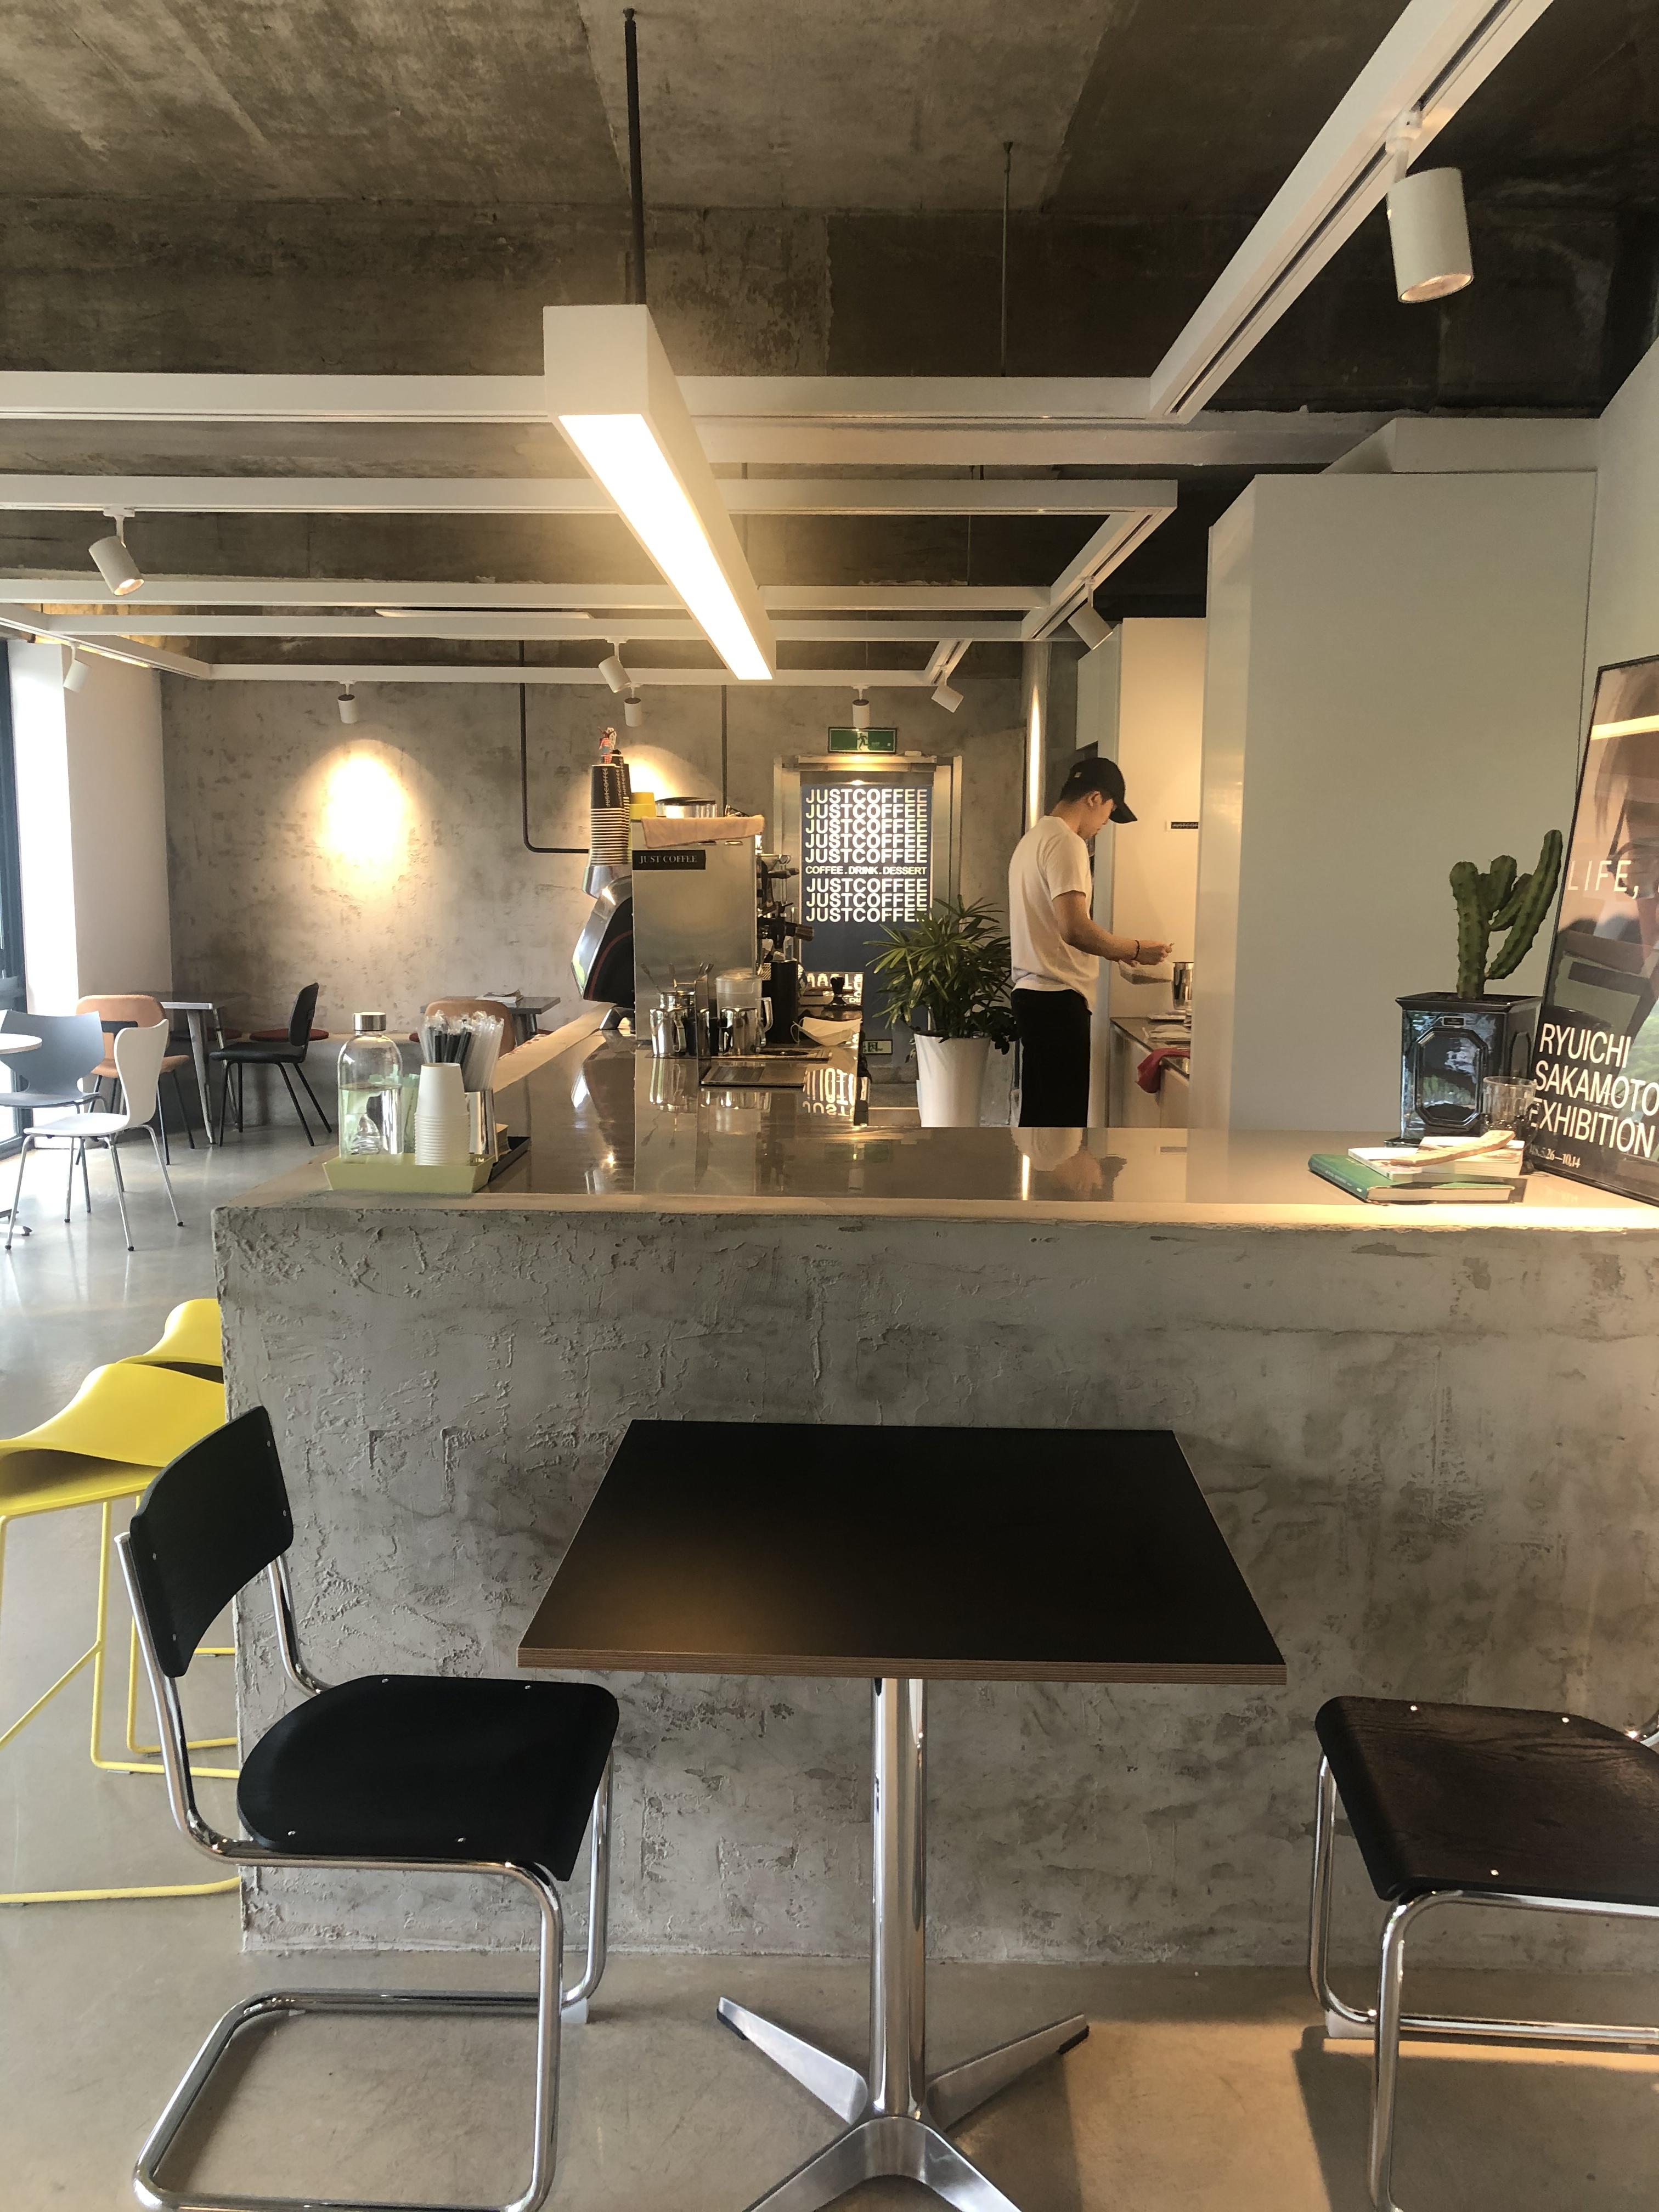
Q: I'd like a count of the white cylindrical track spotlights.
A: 9